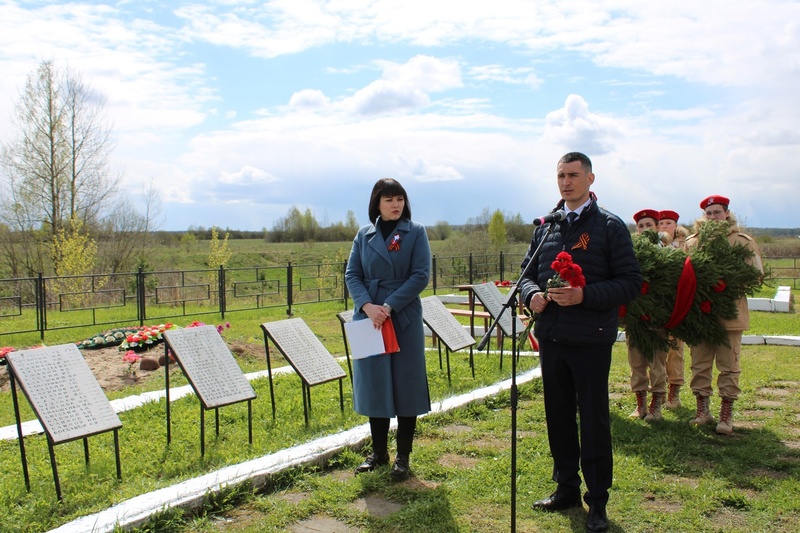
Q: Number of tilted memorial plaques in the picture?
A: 6